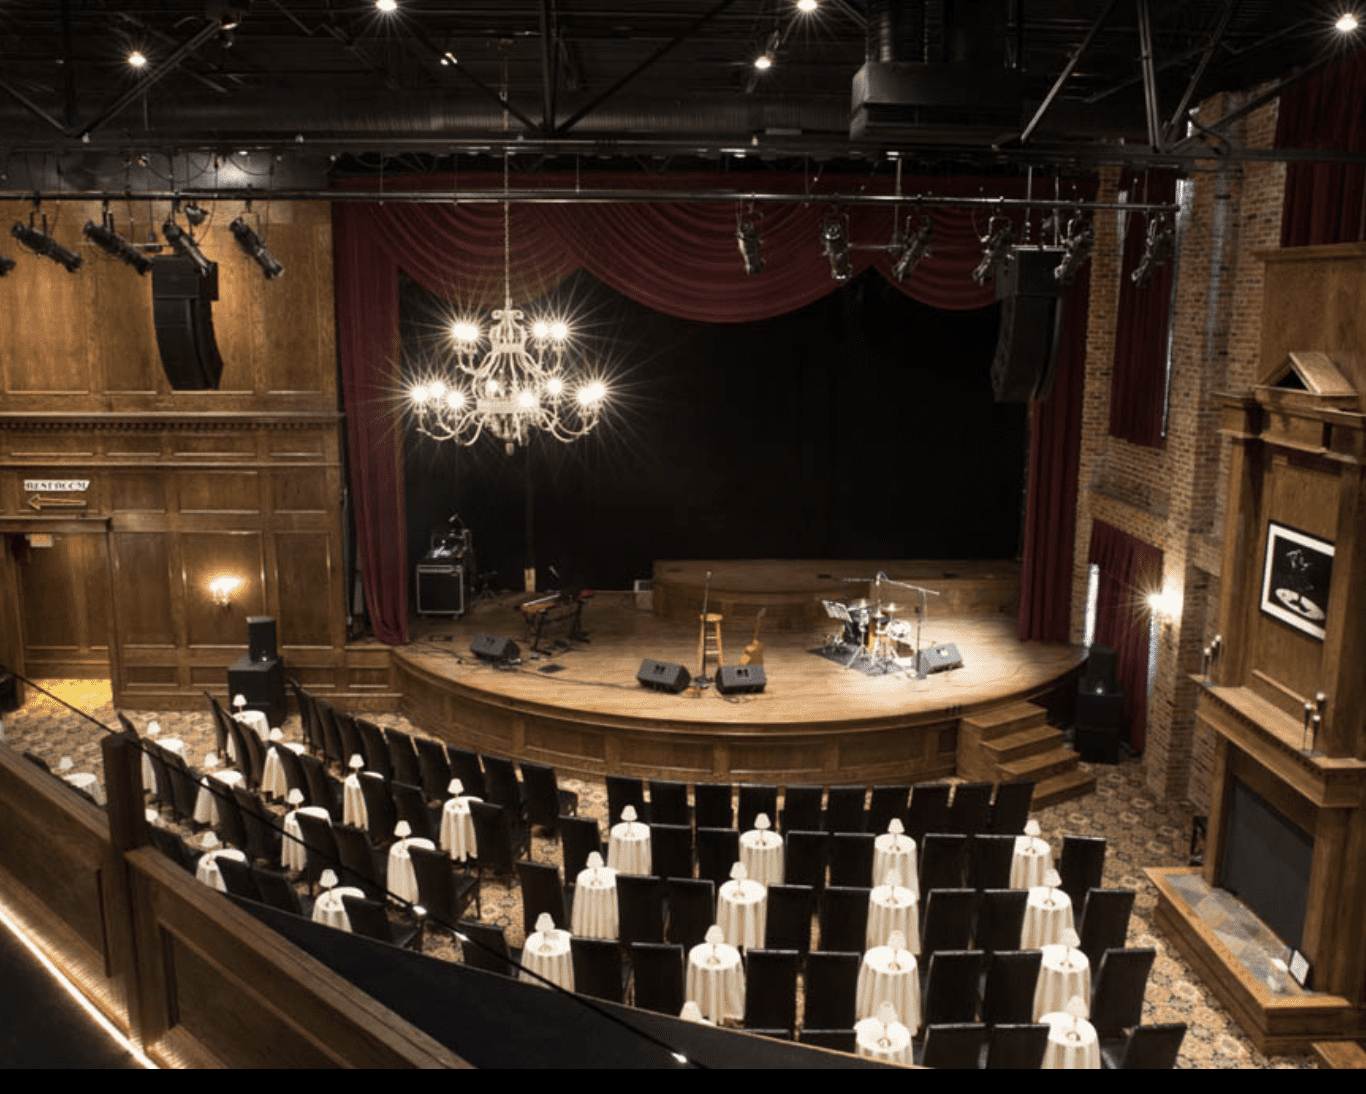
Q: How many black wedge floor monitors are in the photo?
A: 4